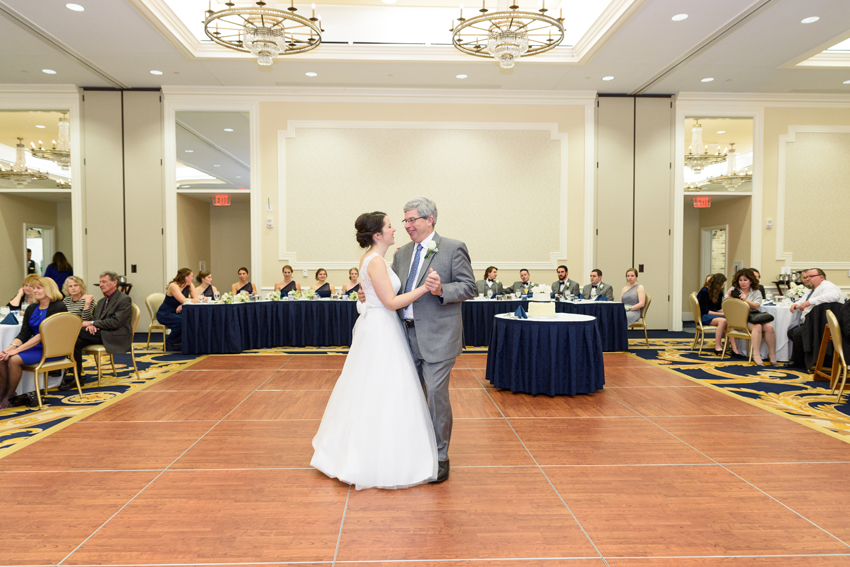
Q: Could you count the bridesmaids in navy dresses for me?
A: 6